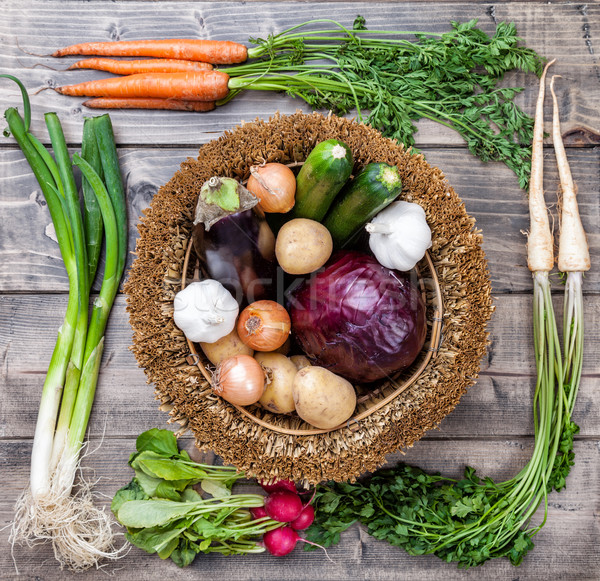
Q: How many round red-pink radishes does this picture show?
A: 5